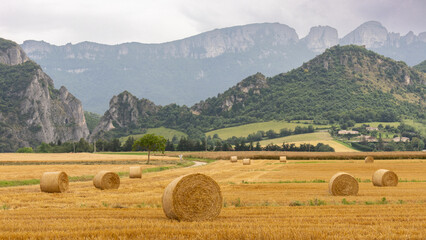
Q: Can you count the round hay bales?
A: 10